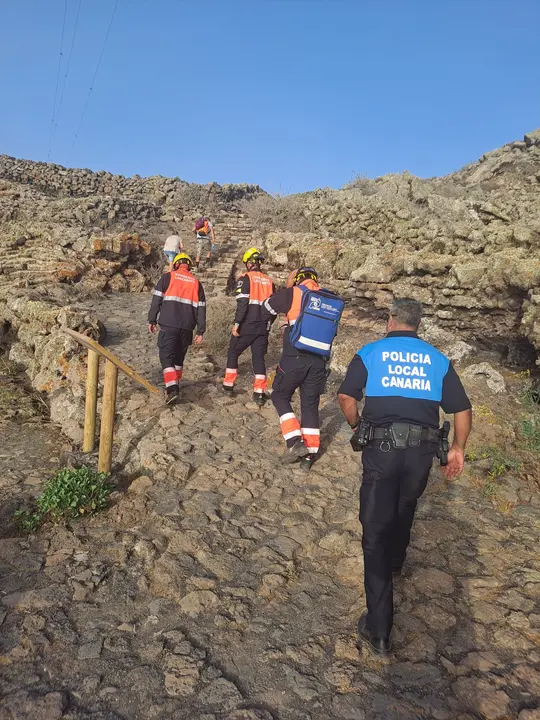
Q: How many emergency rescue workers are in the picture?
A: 3